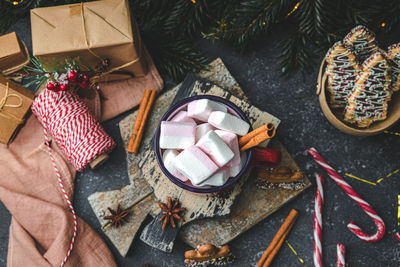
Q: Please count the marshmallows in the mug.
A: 10